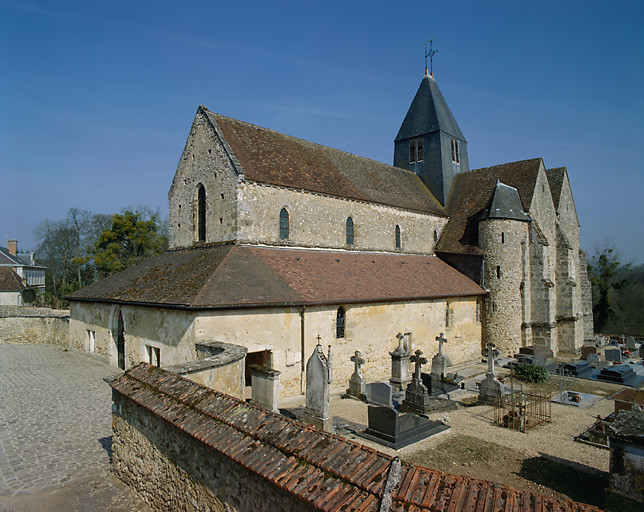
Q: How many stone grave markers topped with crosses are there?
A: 6